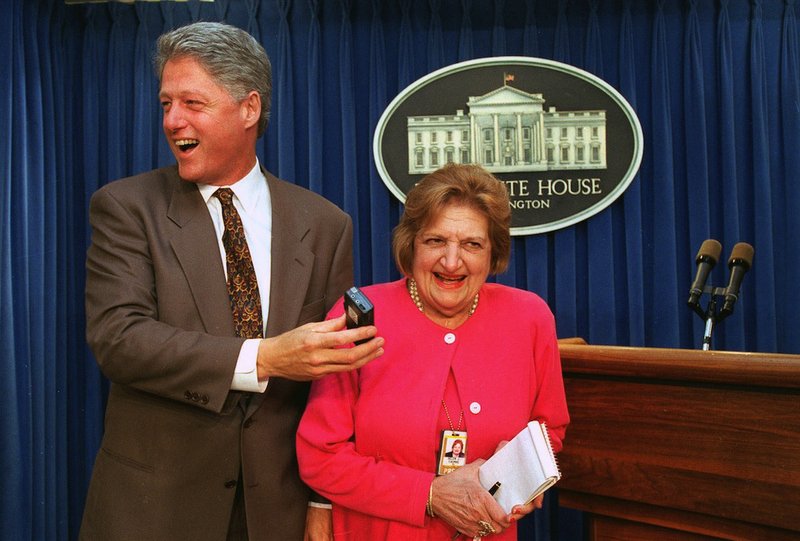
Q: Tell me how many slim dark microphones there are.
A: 2